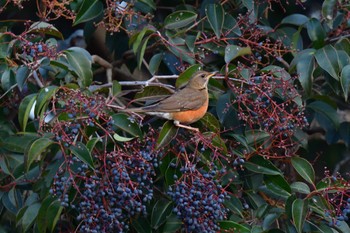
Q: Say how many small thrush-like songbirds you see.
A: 1